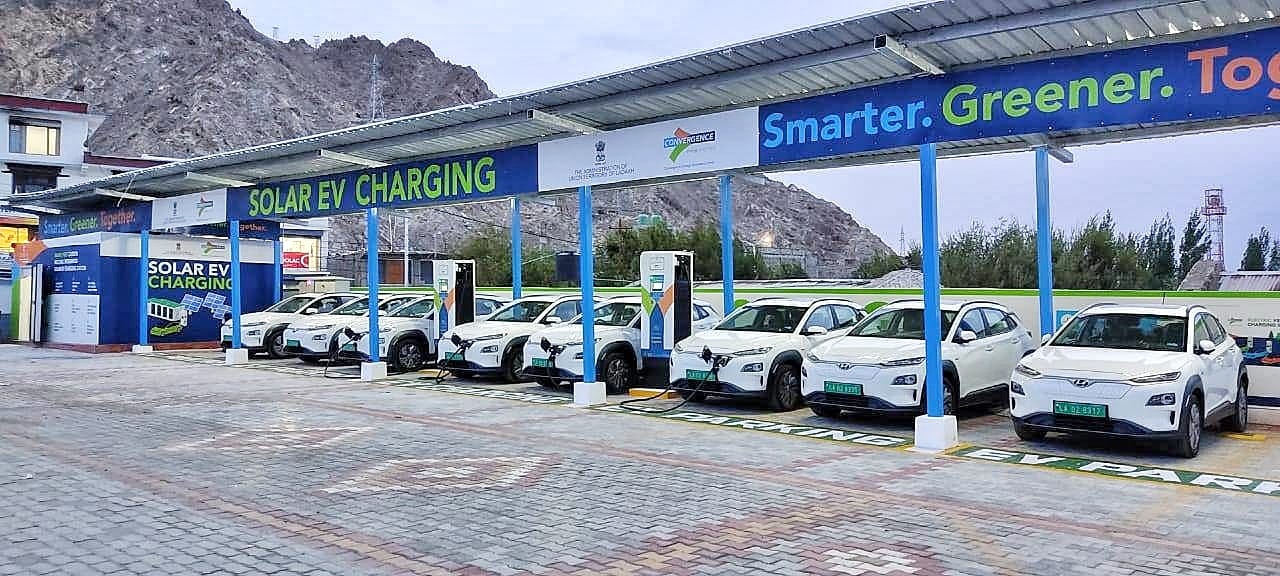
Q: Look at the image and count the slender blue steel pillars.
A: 9